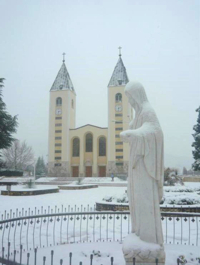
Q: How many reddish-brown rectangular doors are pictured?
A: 3